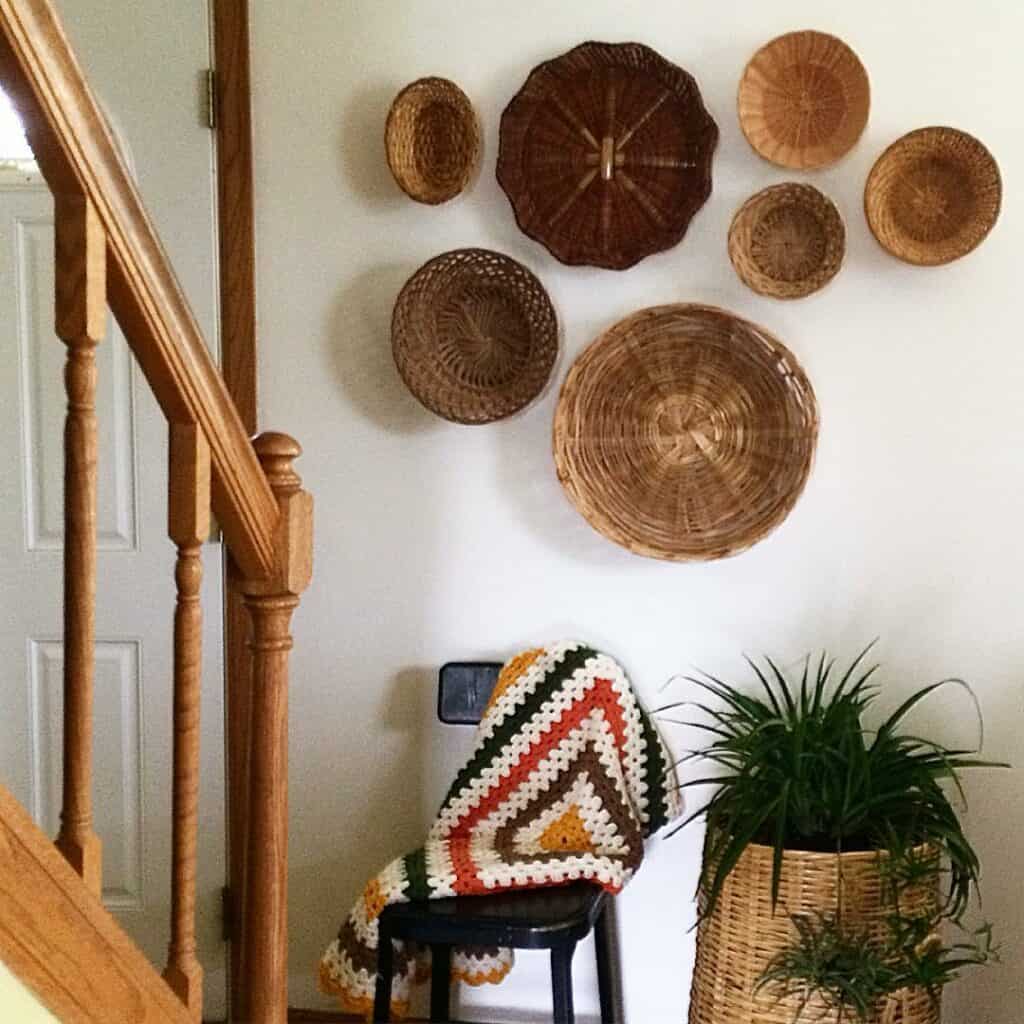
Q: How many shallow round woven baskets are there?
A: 7